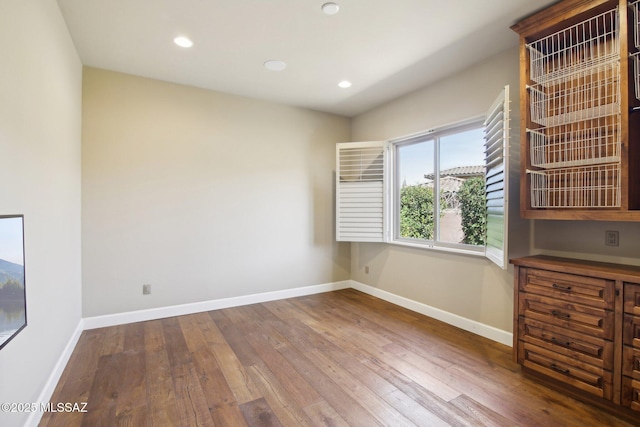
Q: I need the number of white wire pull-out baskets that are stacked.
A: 4